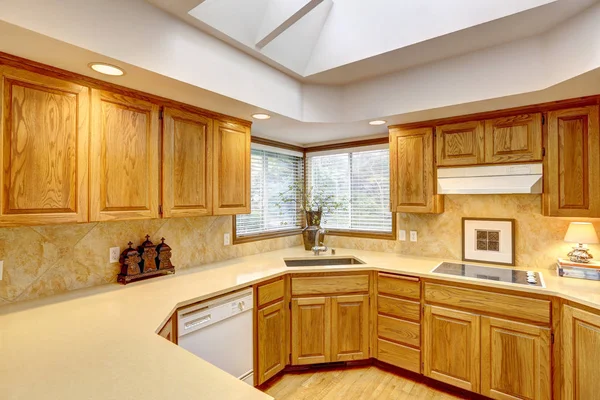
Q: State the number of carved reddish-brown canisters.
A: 3